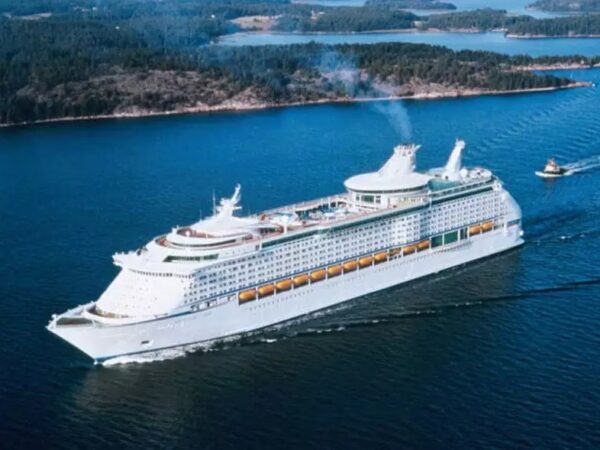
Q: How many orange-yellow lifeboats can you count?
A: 13